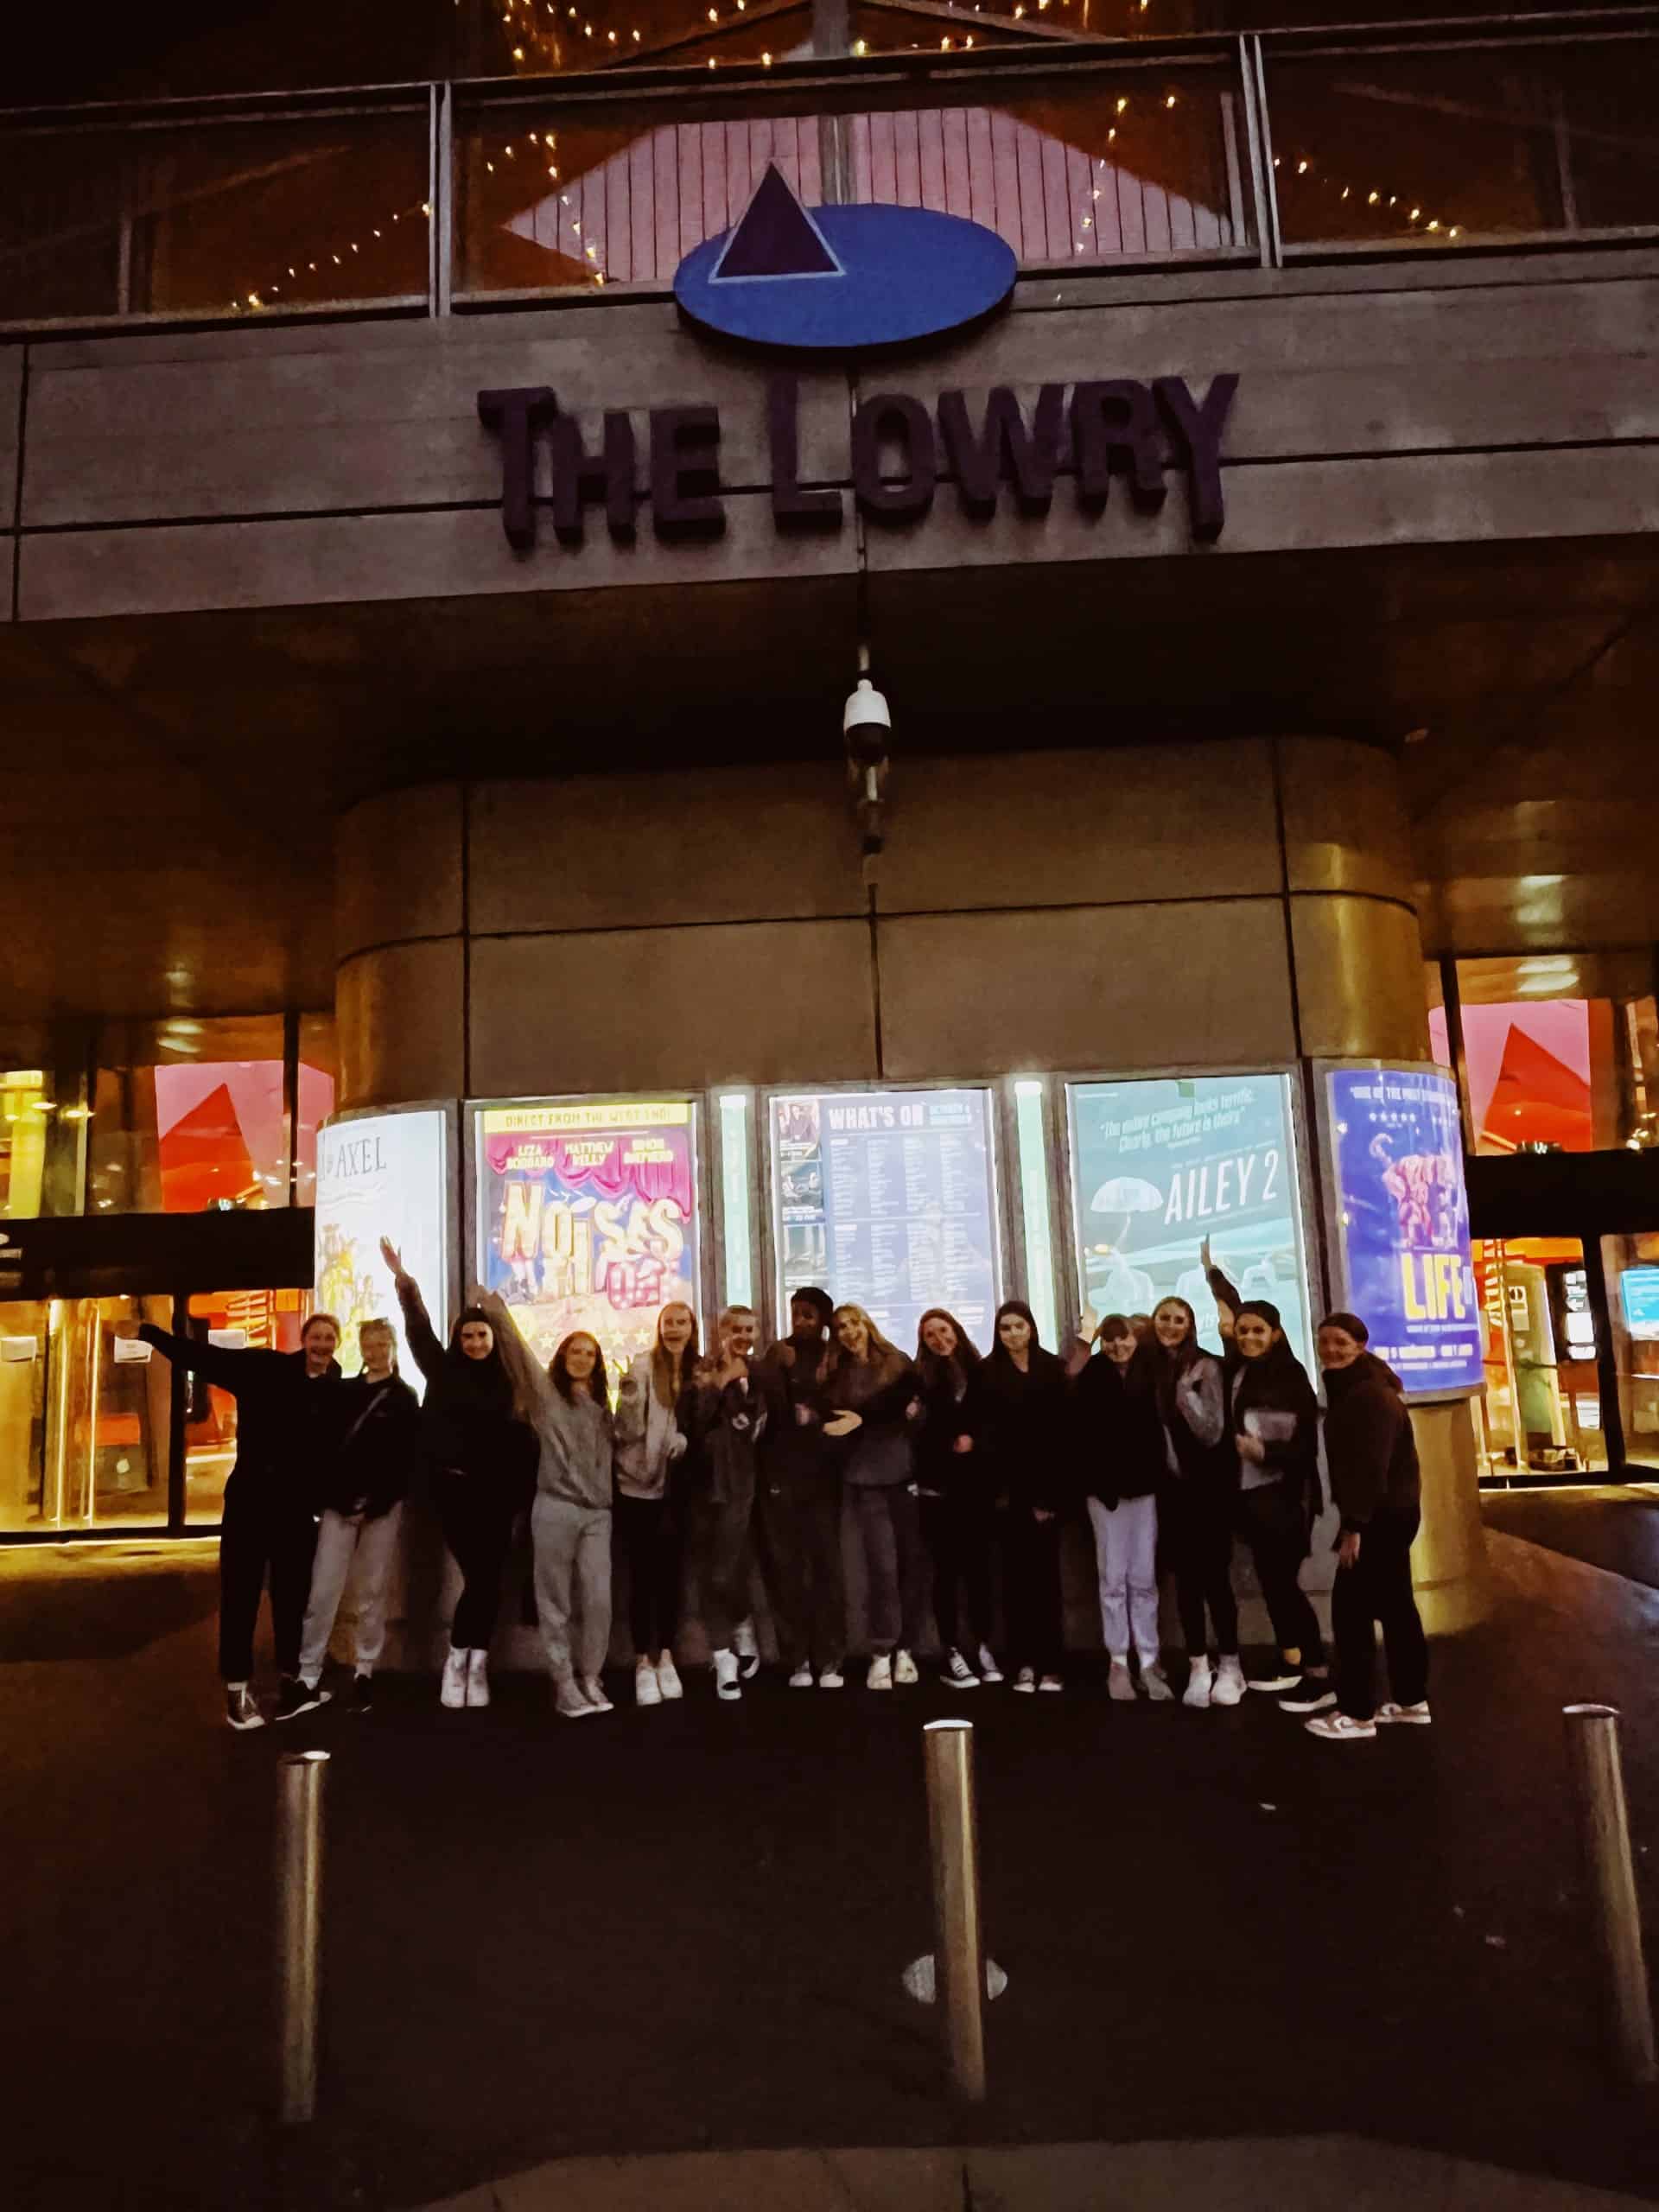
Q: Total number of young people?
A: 14